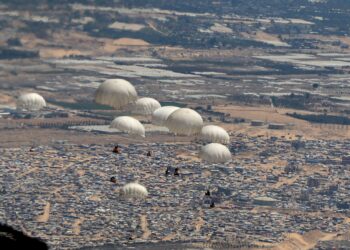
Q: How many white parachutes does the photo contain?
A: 9